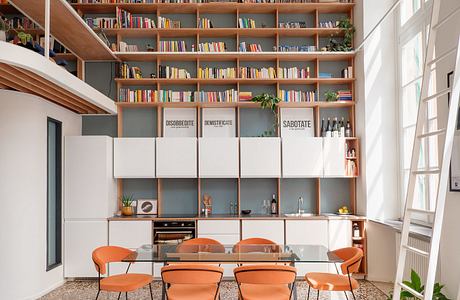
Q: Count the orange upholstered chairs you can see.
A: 6